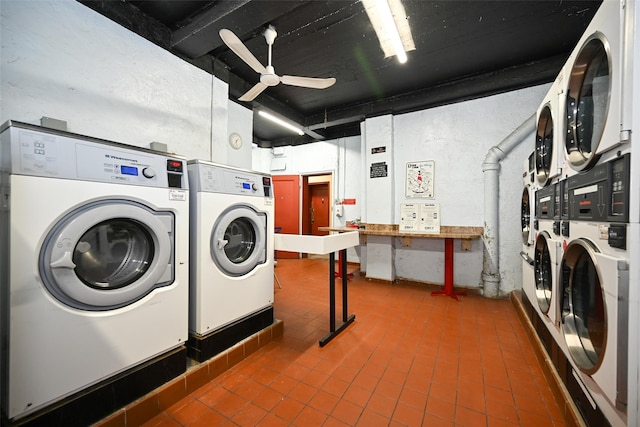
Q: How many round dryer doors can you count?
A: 5